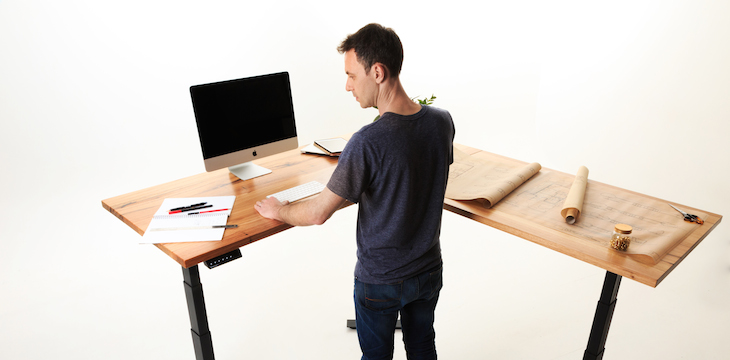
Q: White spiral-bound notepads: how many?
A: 1